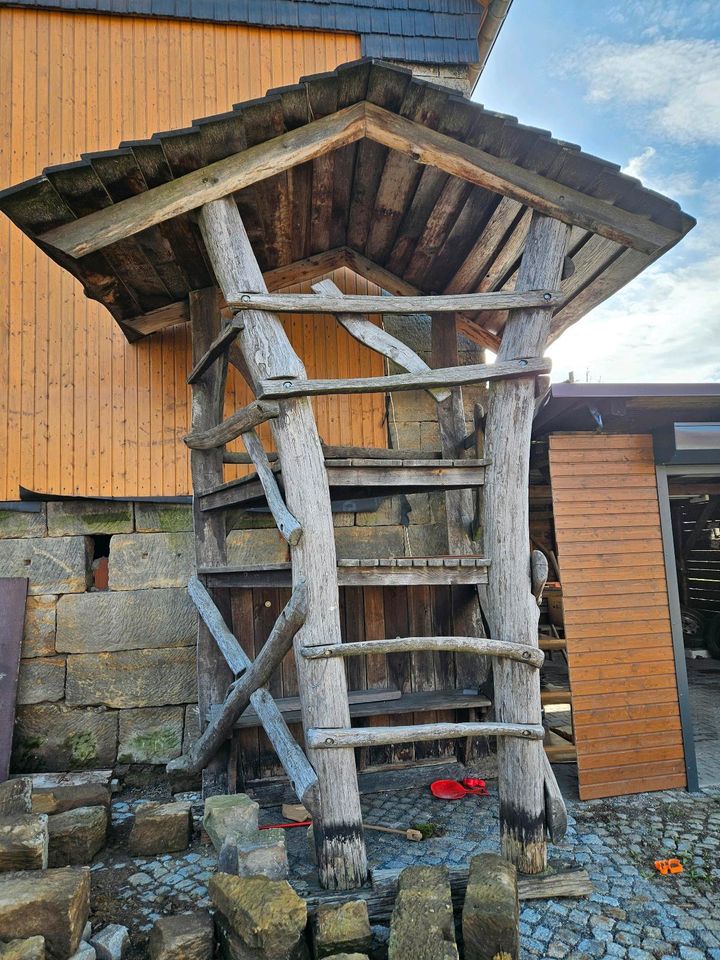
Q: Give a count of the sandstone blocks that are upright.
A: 2